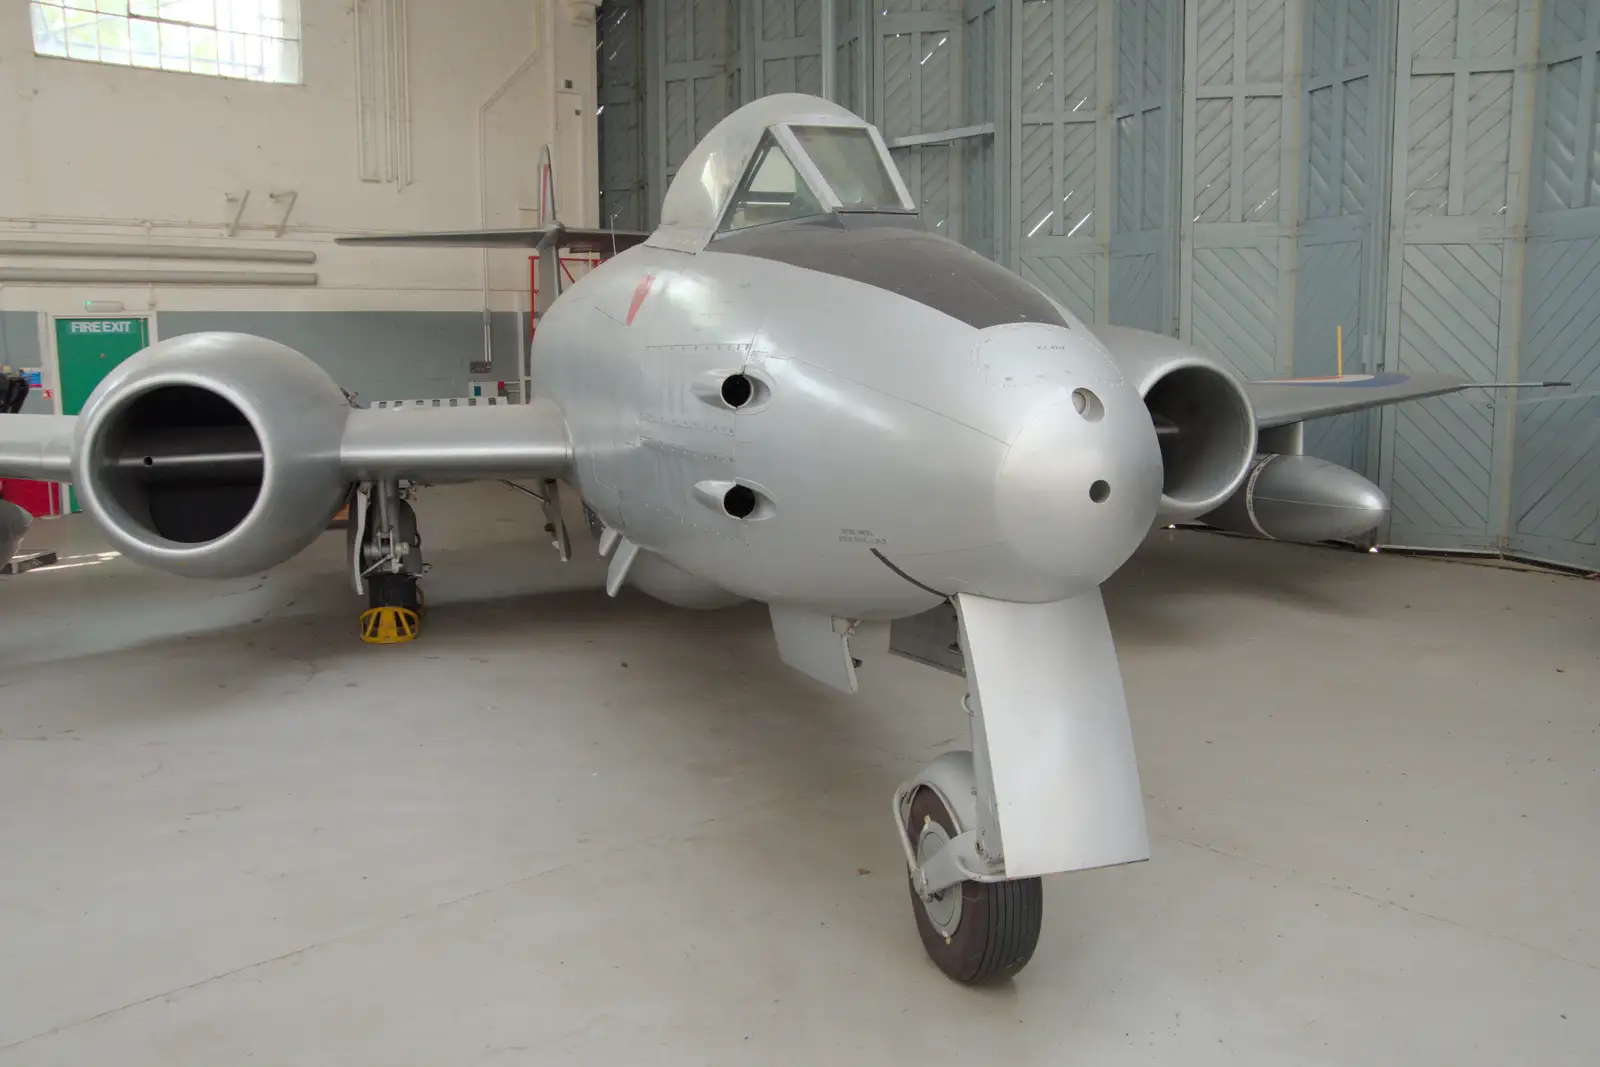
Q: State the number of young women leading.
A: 0